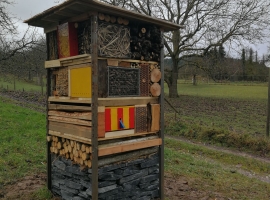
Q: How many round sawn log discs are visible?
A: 2